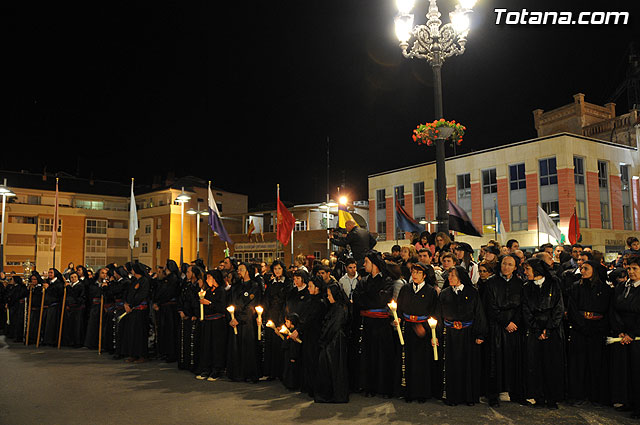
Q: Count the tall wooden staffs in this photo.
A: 4